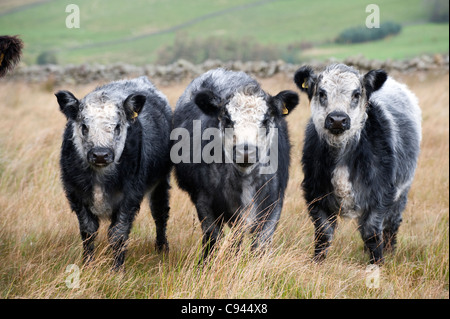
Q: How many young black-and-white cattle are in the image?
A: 3